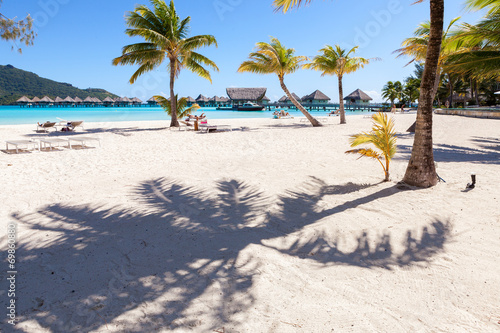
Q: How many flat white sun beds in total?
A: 3